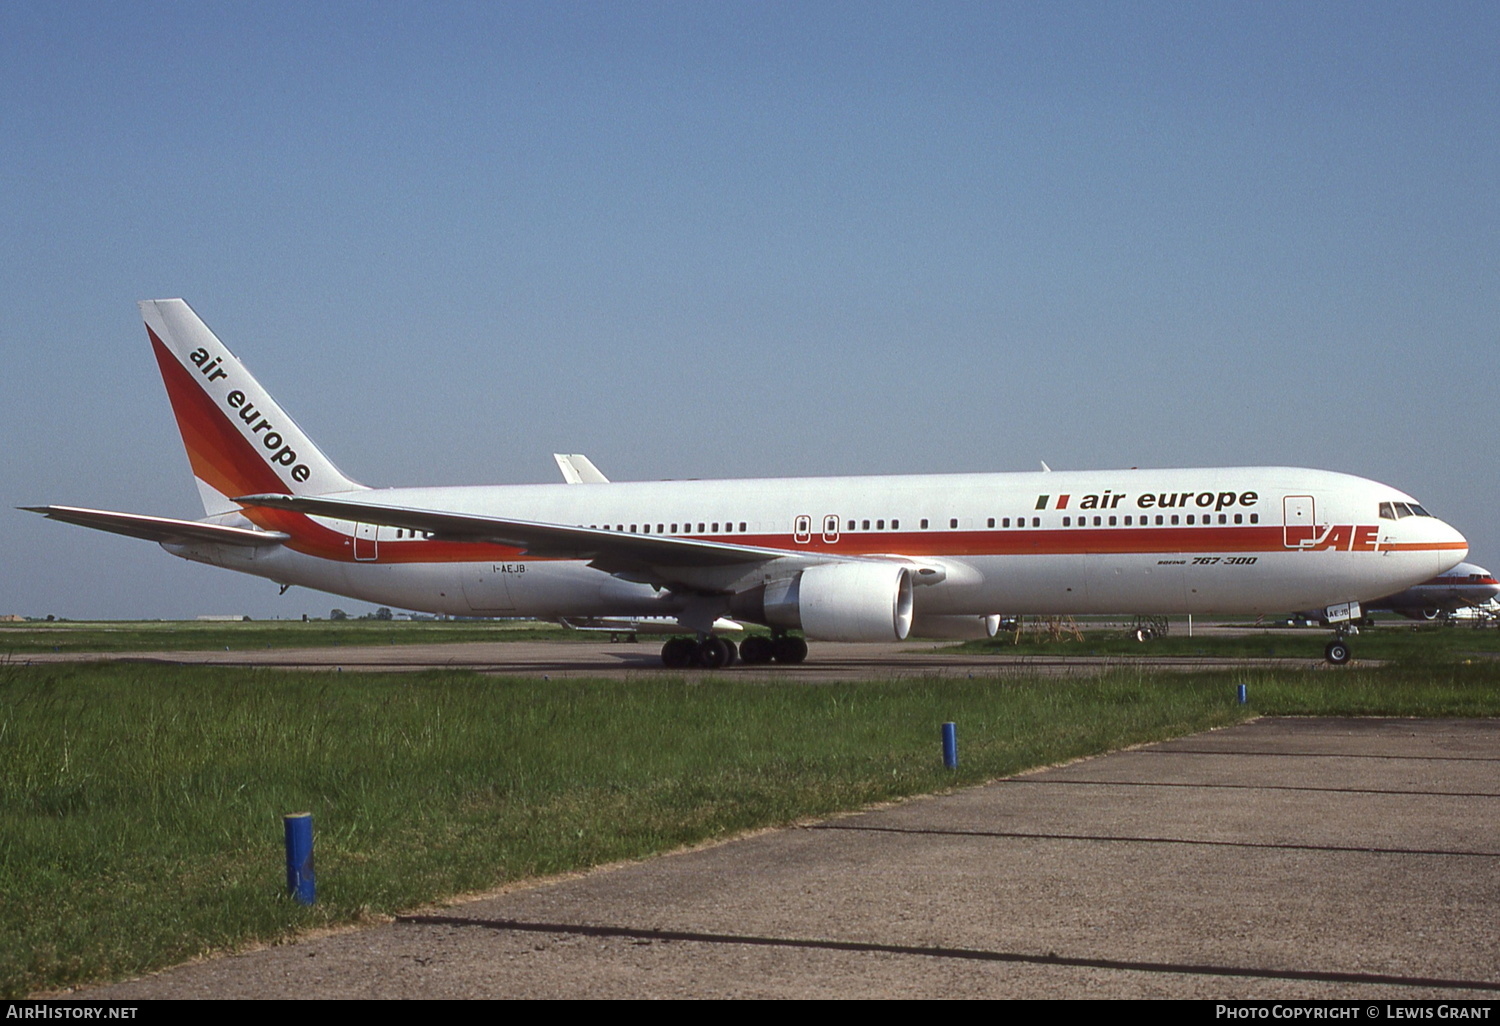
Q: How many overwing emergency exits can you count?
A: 2